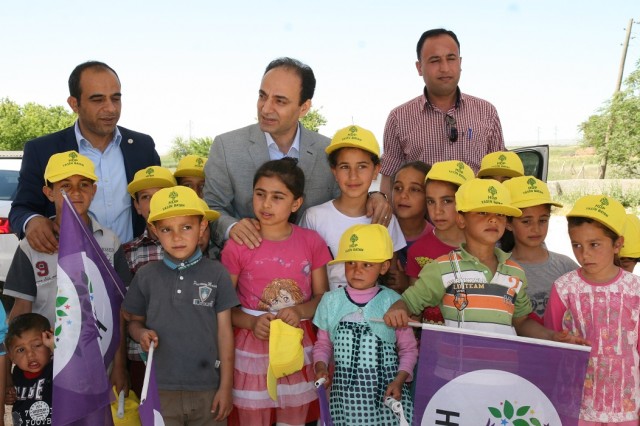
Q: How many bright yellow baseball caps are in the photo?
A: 15